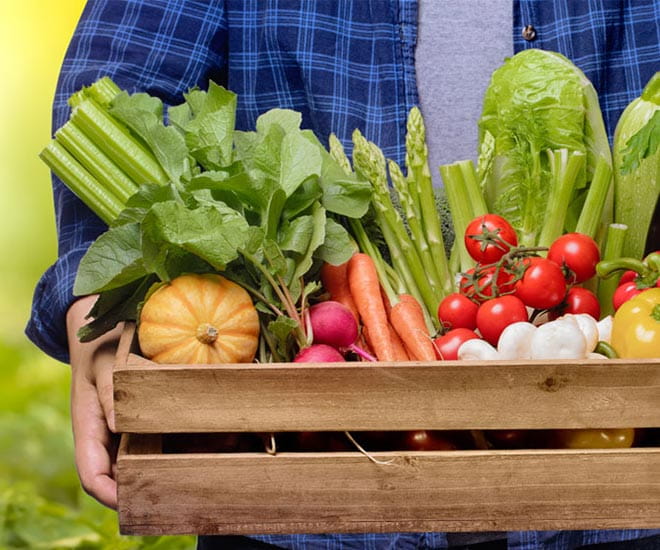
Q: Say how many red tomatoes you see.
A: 8